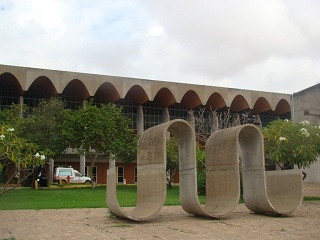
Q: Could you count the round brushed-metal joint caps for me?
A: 0